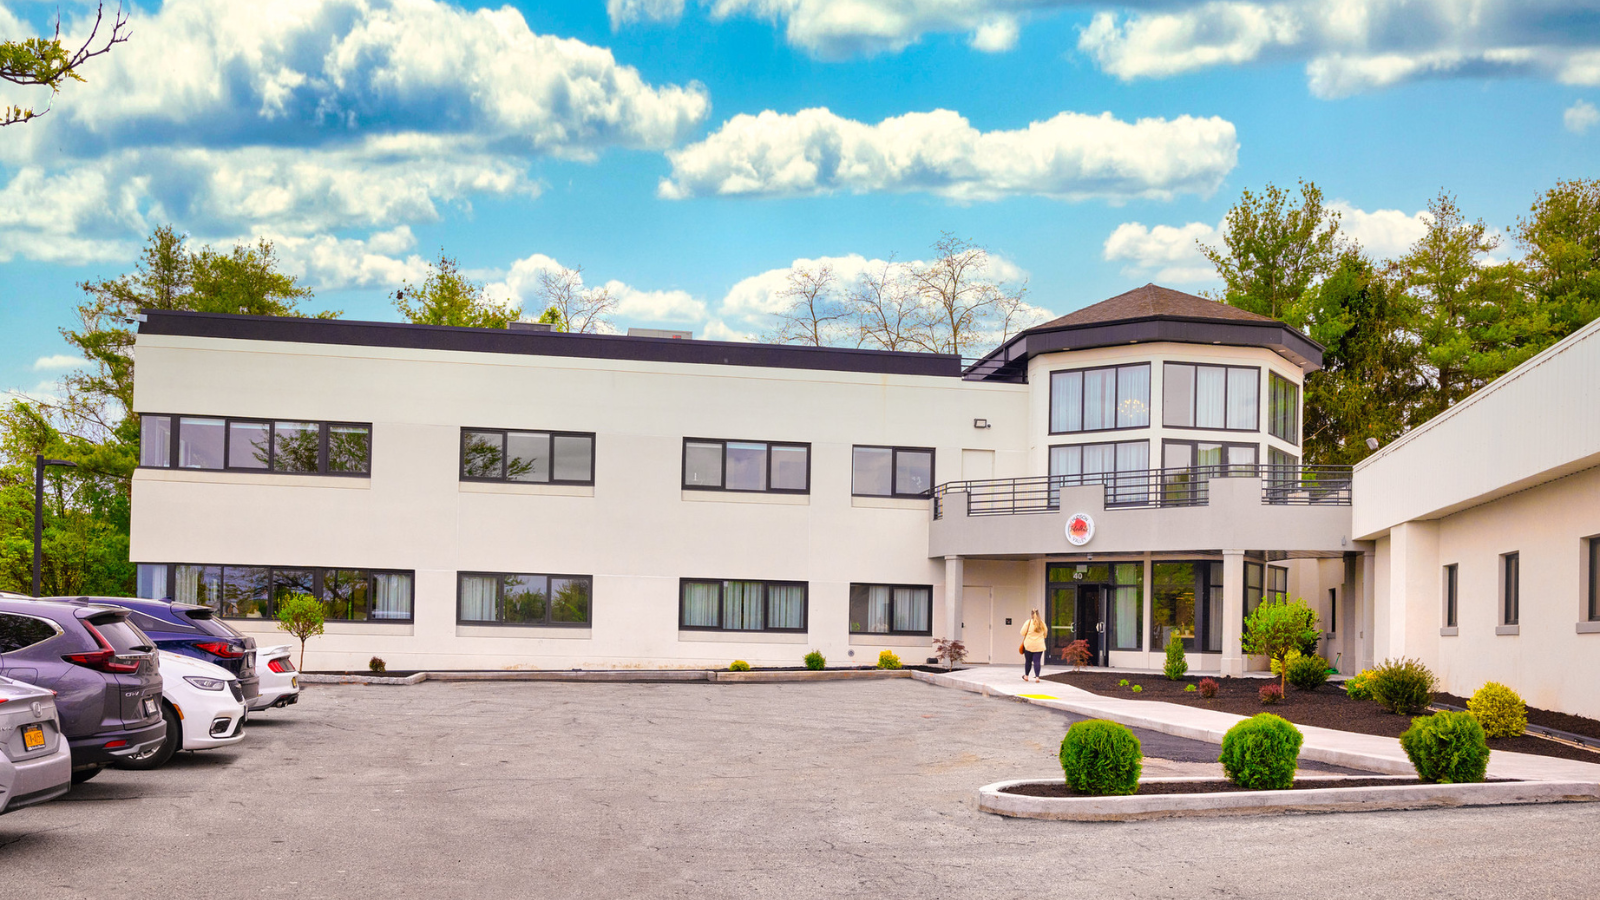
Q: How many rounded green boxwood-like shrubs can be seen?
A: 3